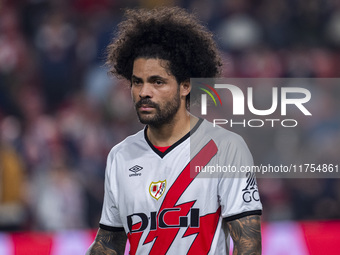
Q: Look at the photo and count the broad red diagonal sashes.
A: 1